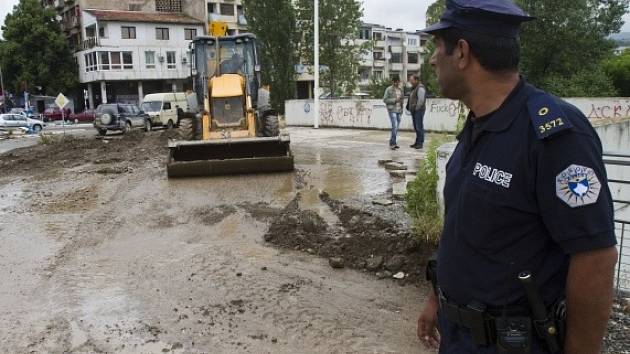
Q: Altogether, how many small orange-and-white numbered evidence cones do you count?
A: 0